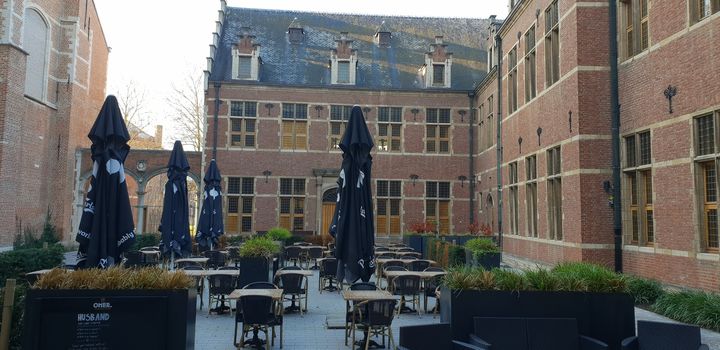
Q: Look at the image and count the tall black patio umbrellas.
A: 4